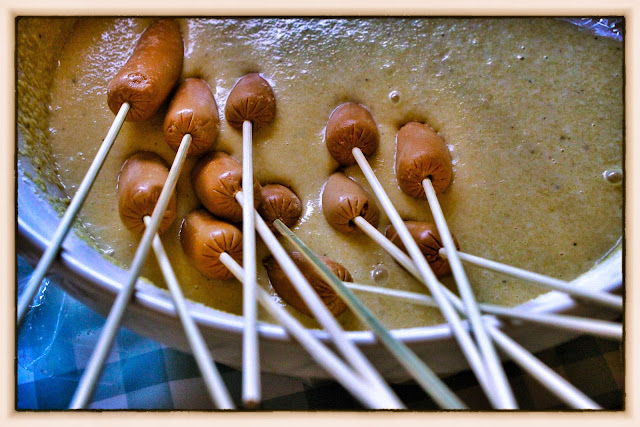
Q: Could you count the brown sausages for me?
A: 12